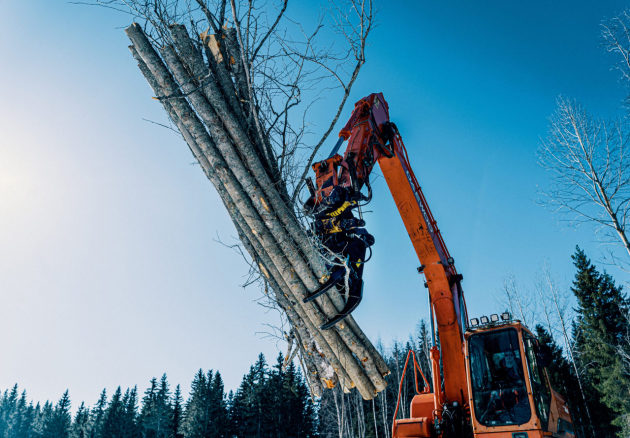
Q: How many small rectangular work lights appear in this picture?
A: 4